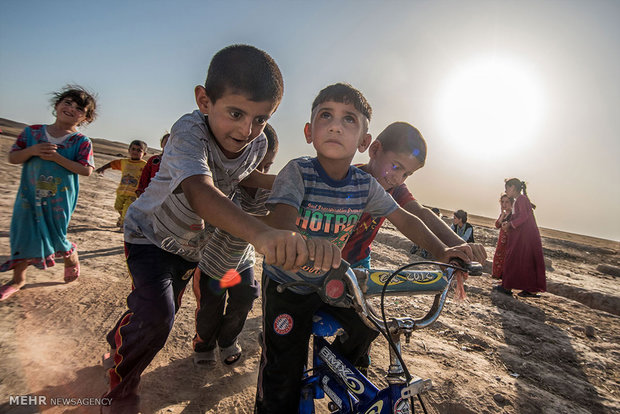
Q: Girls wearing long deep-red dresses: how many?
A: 2